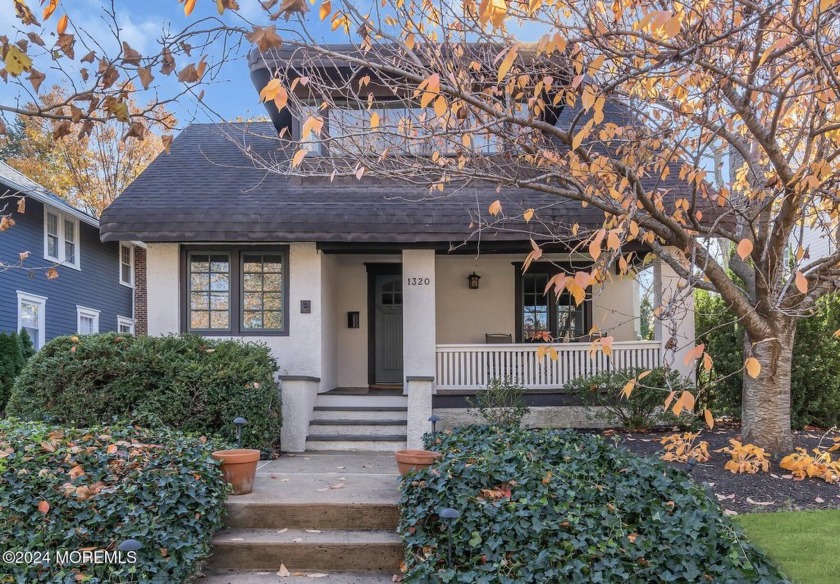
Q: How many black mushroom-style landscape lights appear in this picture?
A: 4